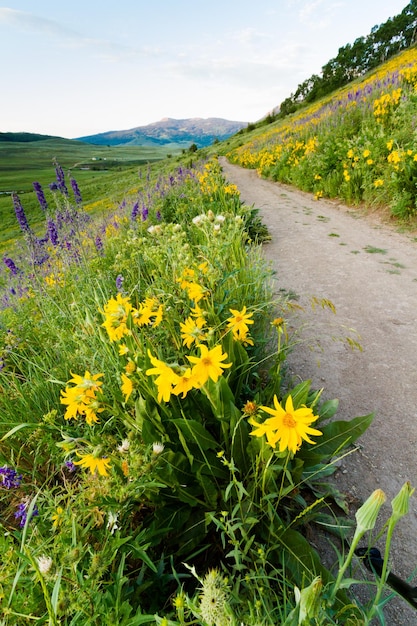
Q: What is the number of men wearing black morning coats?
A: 0